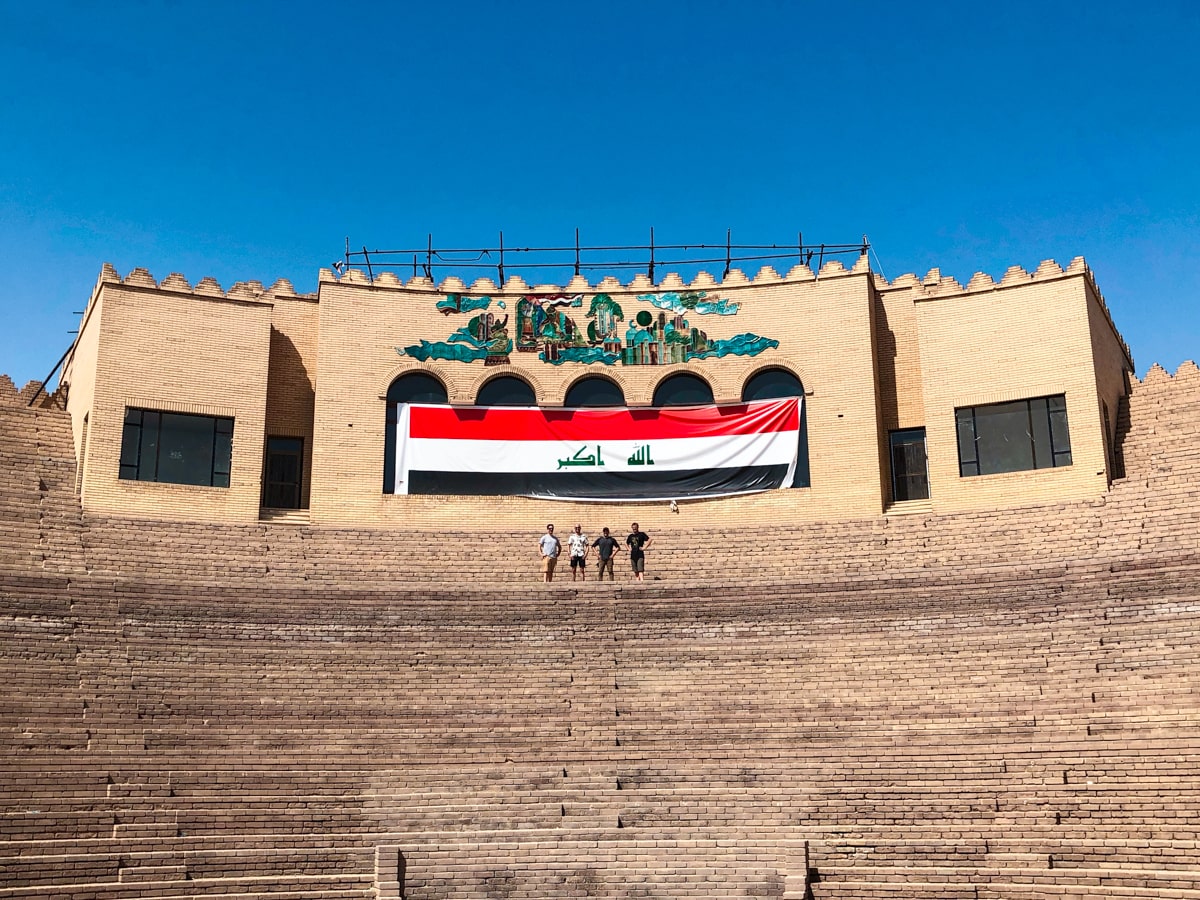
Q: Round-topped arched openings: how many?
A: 5